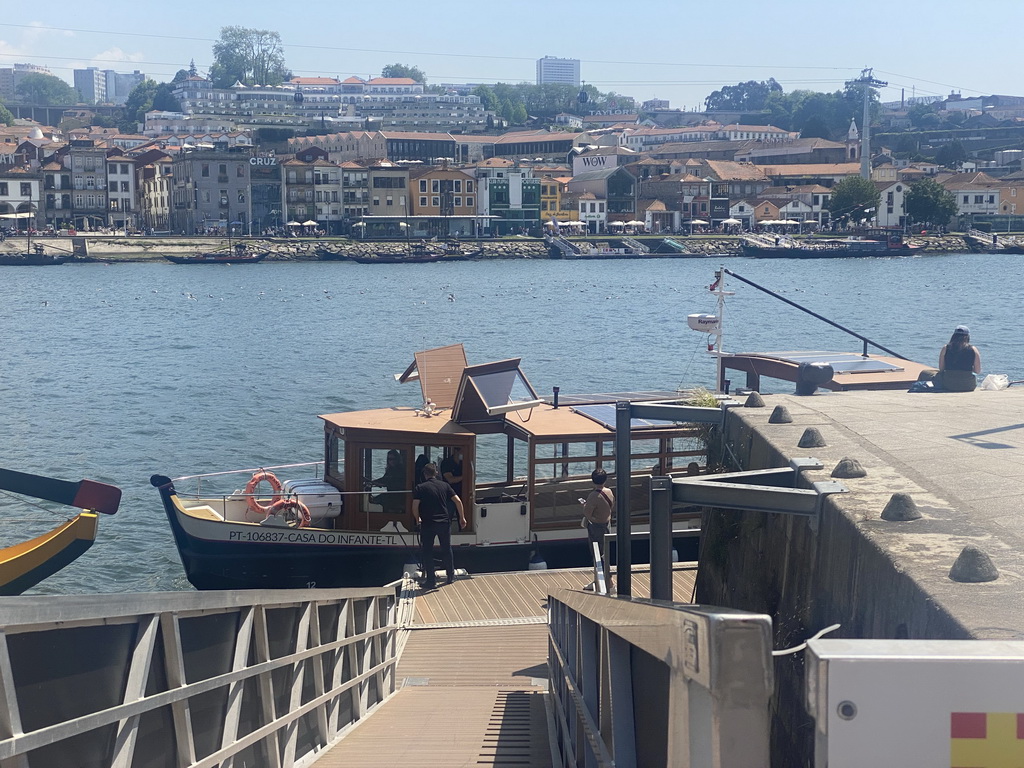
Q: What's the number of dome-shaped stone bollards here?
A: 6